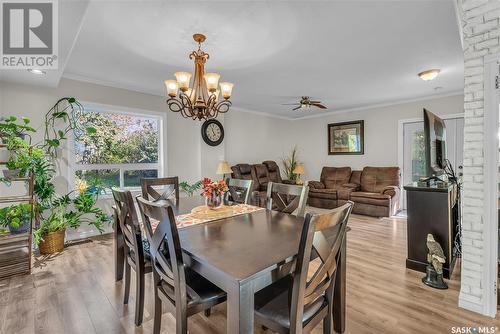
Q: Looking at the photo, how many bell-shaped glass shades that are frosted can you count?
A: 6